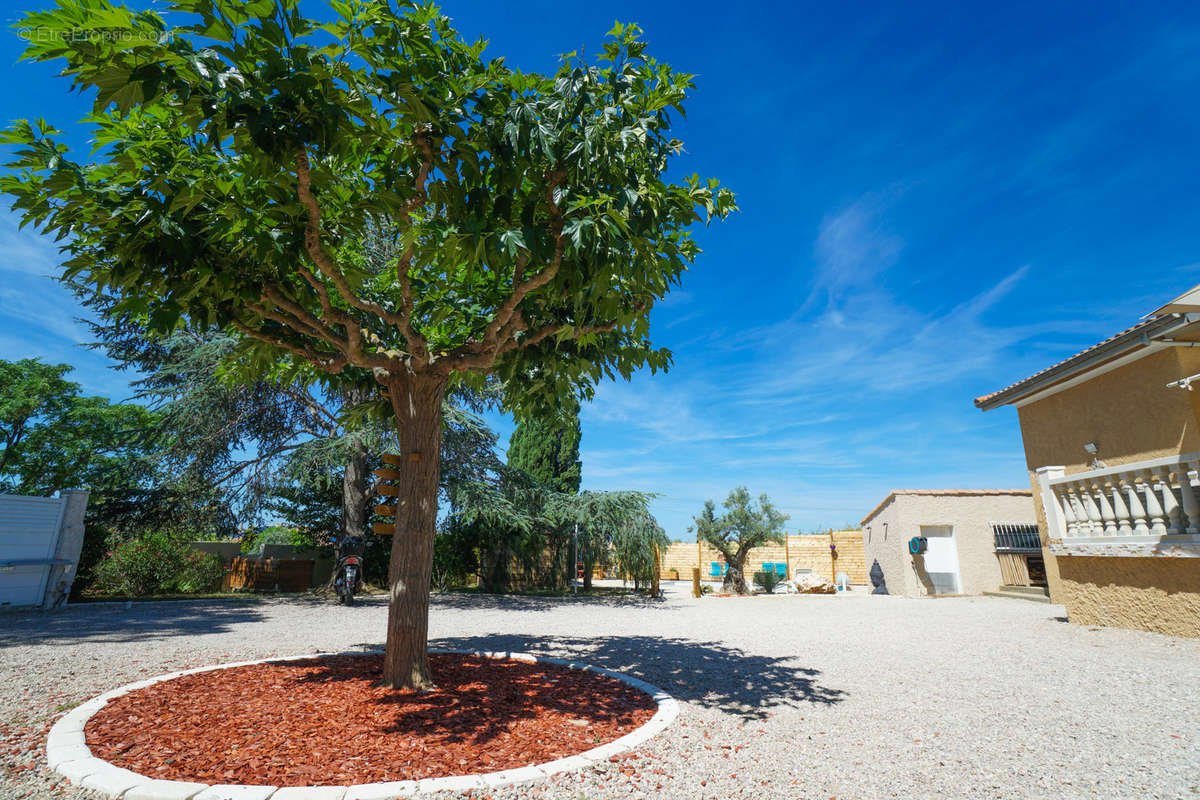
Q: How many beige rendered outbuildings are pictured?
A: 1